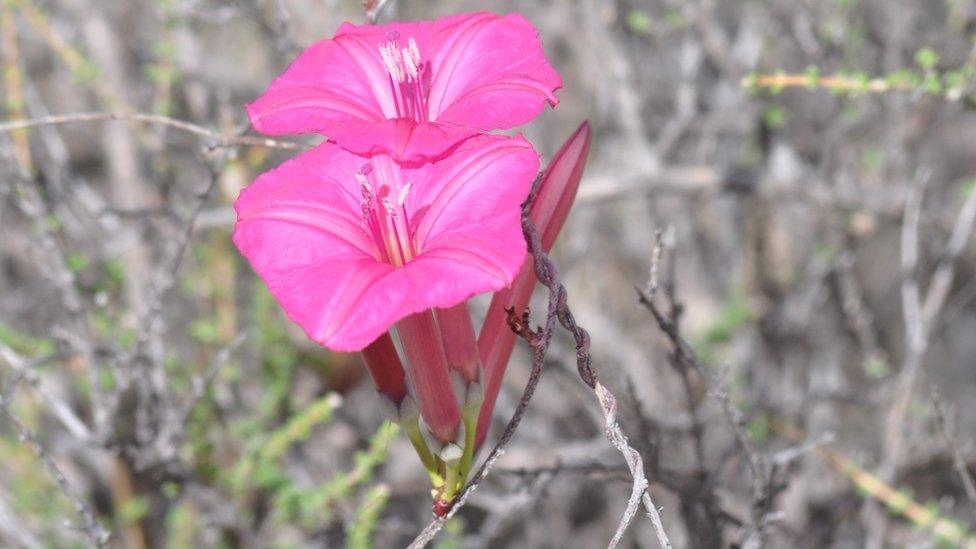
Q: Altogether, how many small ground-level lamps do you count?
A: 0